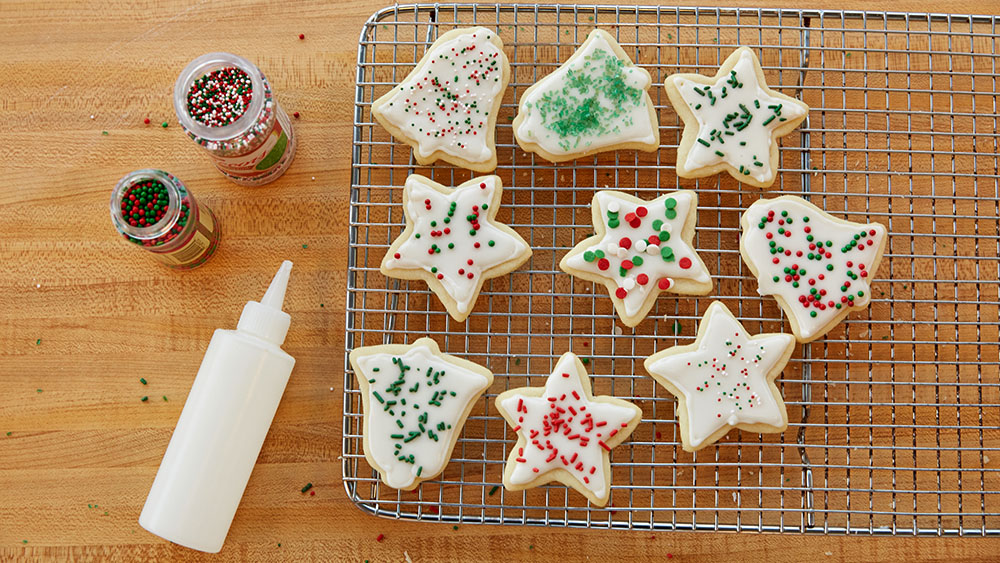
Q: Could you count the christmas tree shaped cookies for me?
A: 0